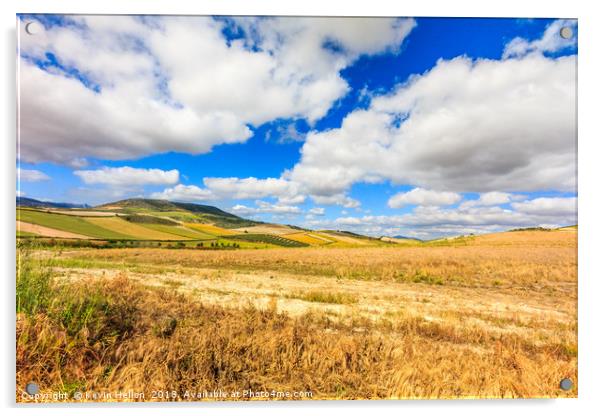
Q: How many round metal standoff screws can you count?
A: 4